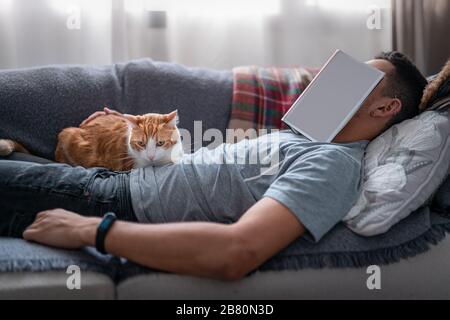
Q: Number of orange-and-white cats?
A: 1